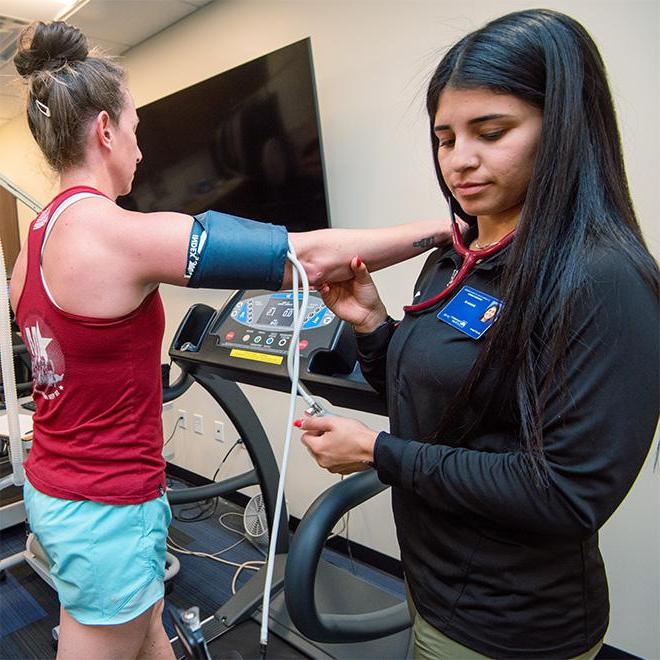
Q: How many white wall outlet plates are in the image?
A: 3